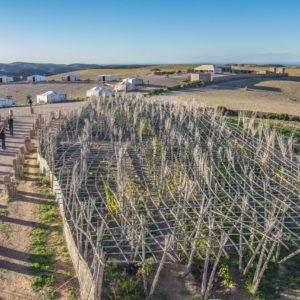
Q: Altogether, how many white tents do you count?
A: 9